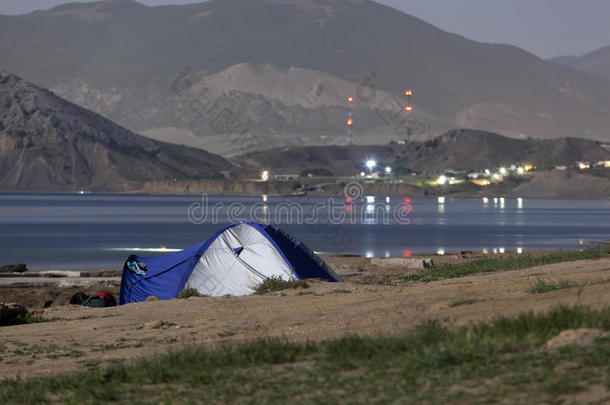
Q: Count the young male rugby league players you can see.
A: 0